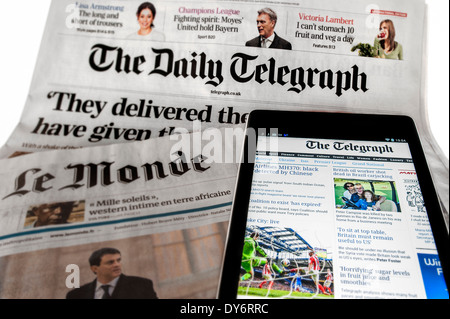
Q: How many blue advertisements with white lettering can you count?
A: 1